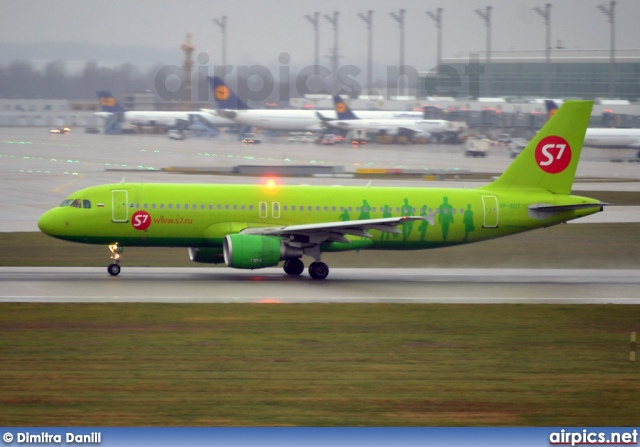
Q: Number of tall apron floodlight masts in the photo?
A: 9